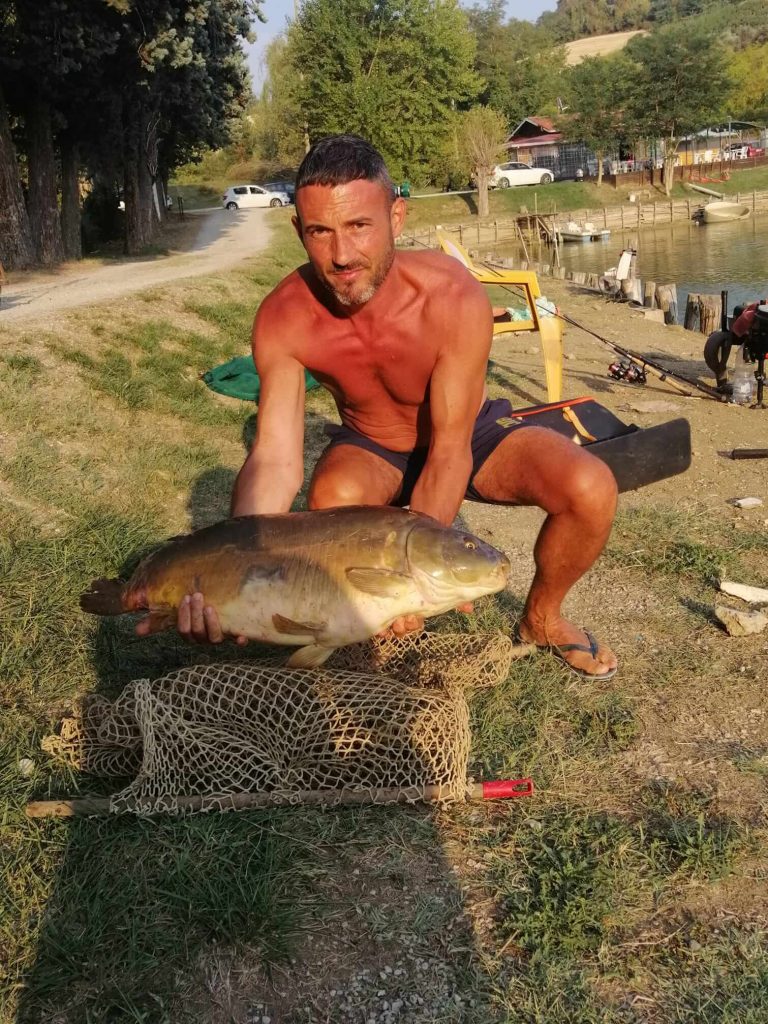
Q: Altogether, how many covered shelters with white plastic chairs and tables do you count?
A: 1